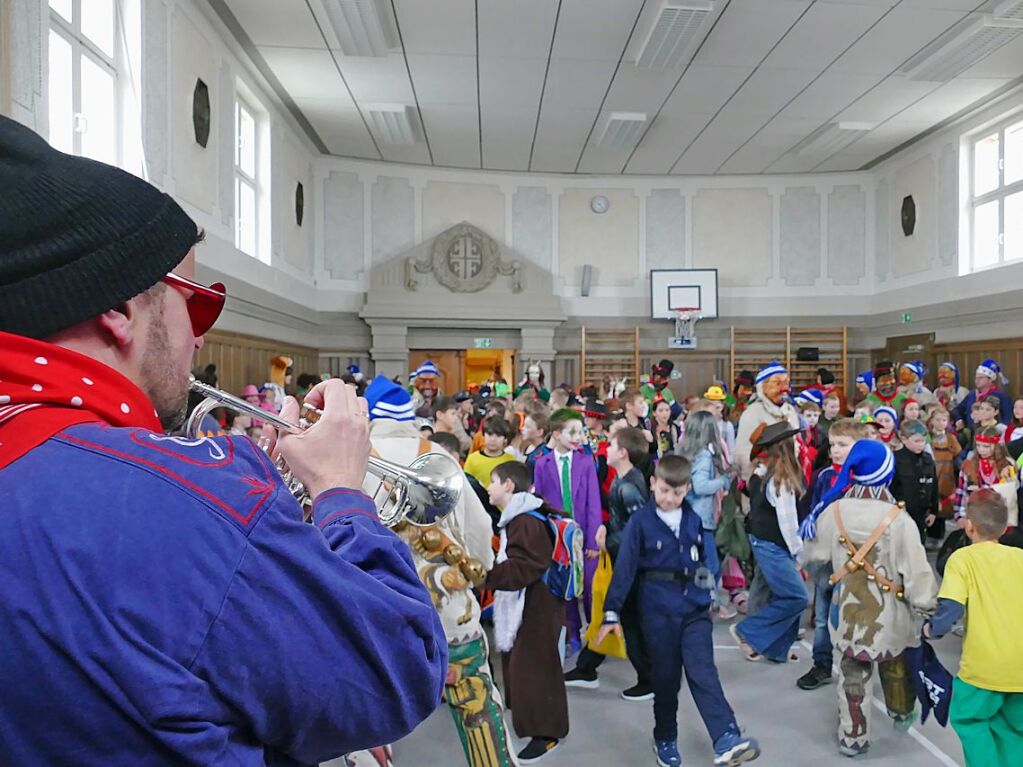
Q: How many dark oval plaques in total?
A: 3